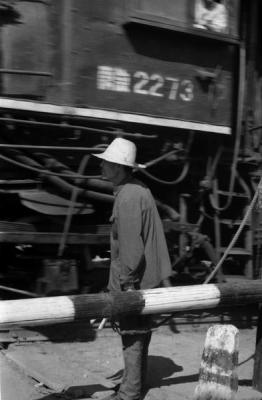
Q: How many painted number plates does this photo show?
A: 1